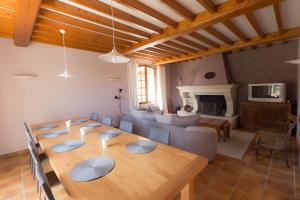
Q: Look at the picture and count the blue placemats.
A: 8